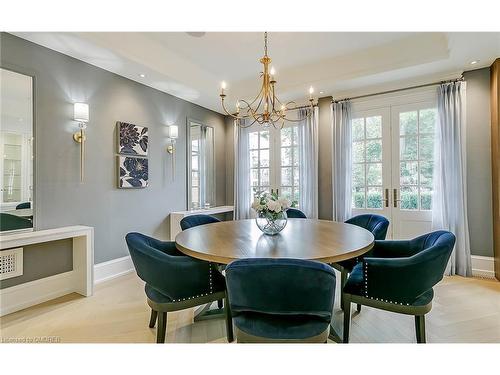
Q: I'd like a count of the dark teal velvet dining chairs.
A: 6